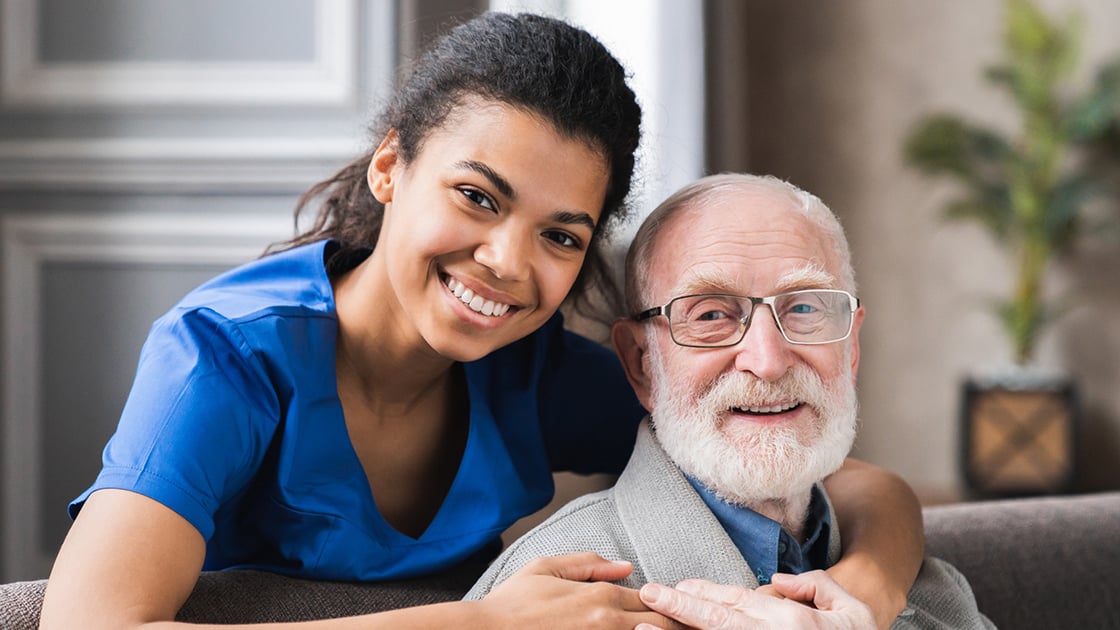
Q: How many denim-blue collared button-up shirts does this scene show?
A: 1